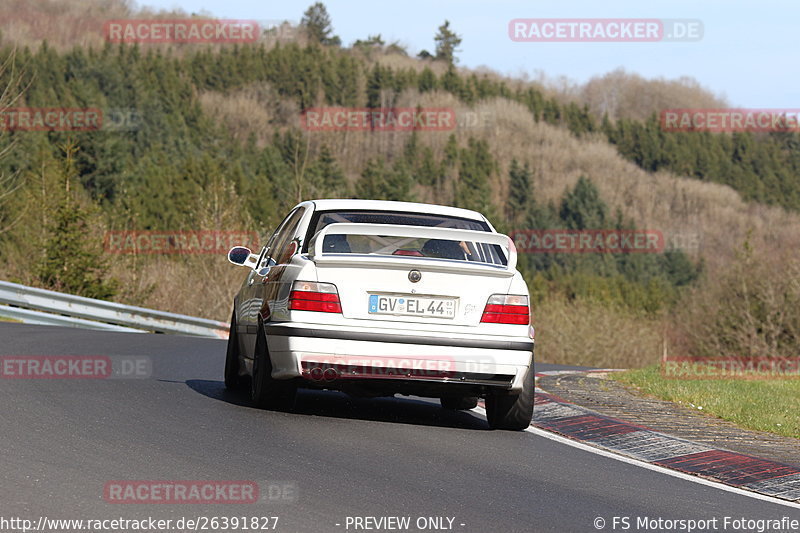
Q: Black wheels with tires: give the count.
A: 4